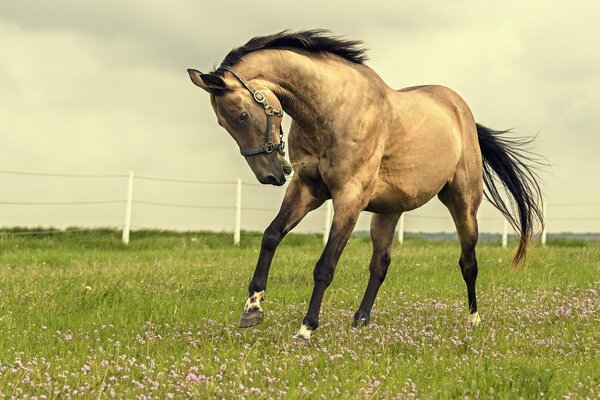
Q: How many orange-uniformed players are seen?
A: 0